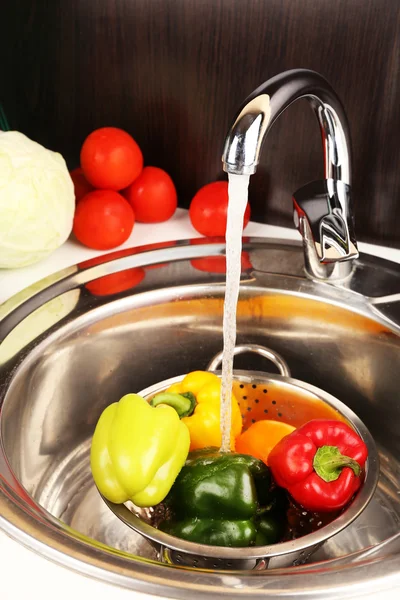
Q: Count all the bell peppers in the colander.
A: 5